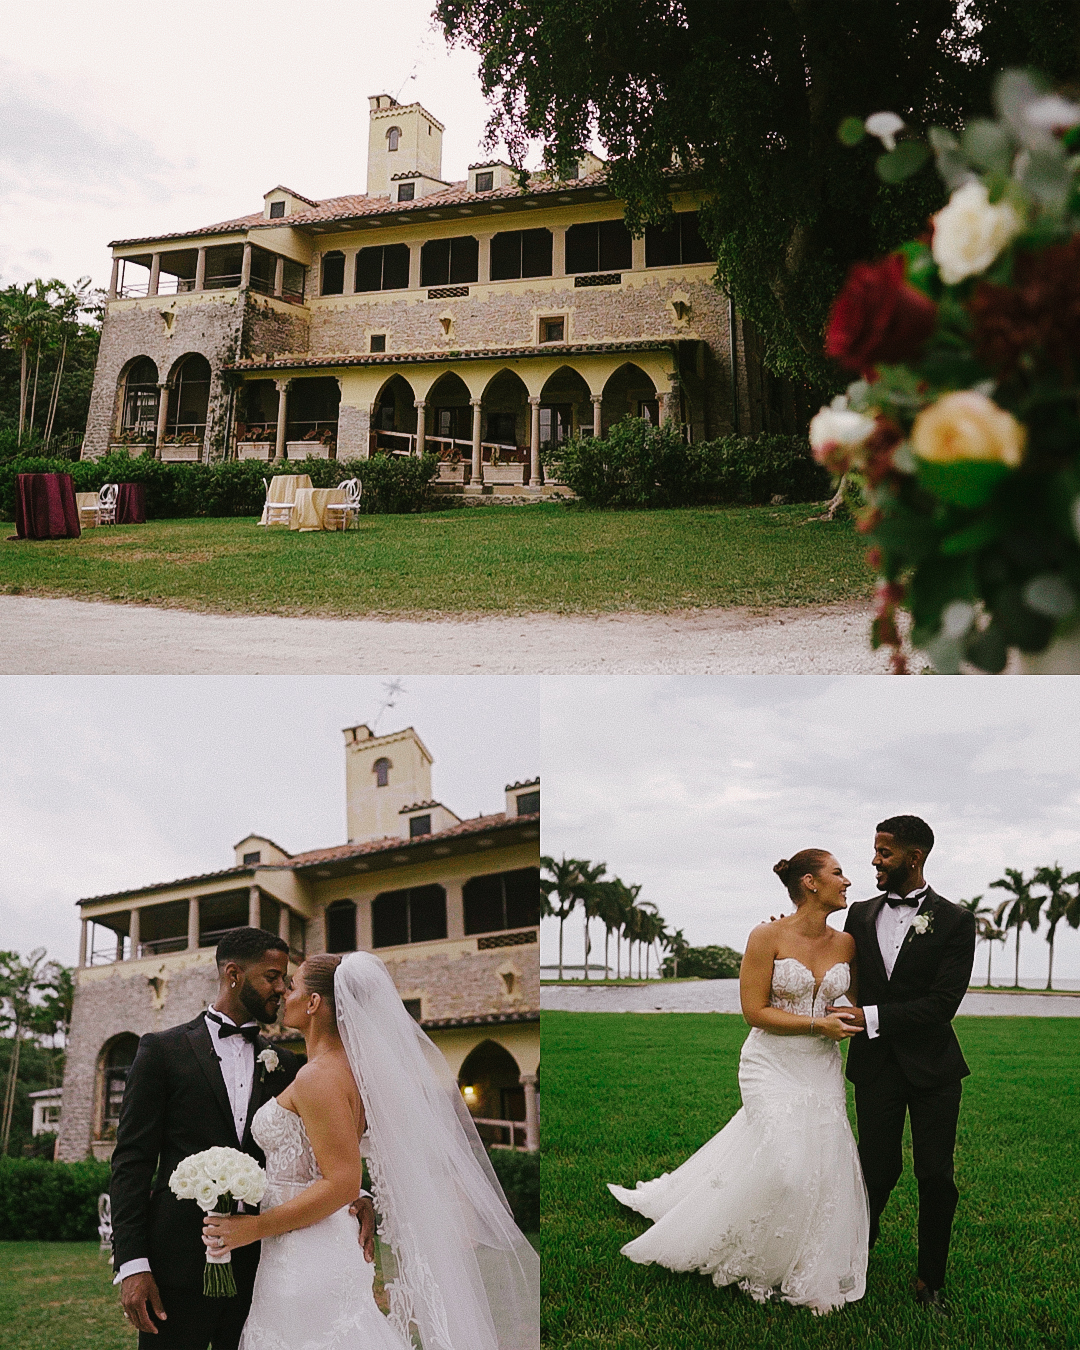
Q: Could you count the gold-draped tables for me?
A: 3